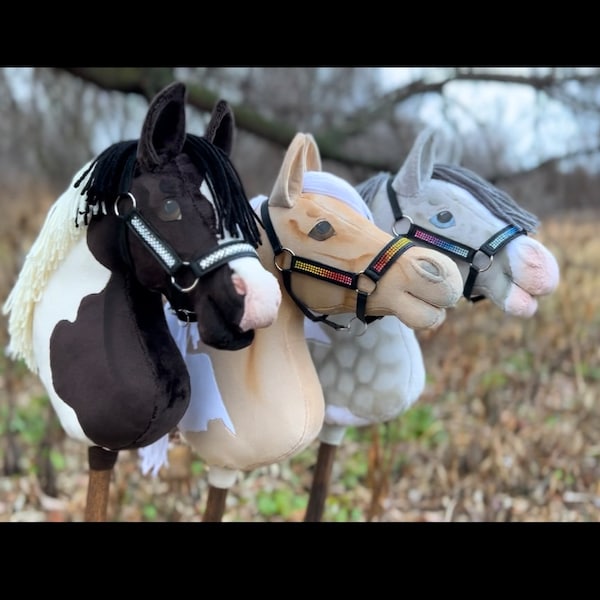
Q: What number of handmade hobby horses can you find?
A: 3